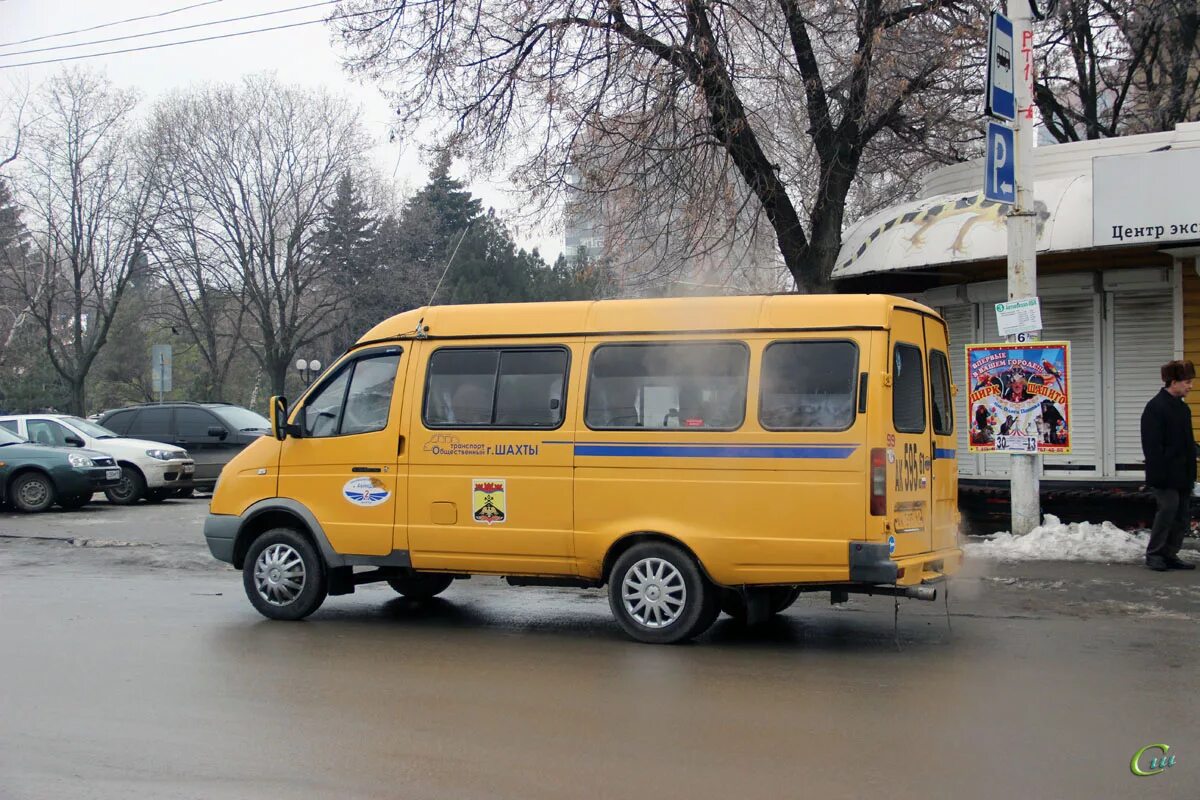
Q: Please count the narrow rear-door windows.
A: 2